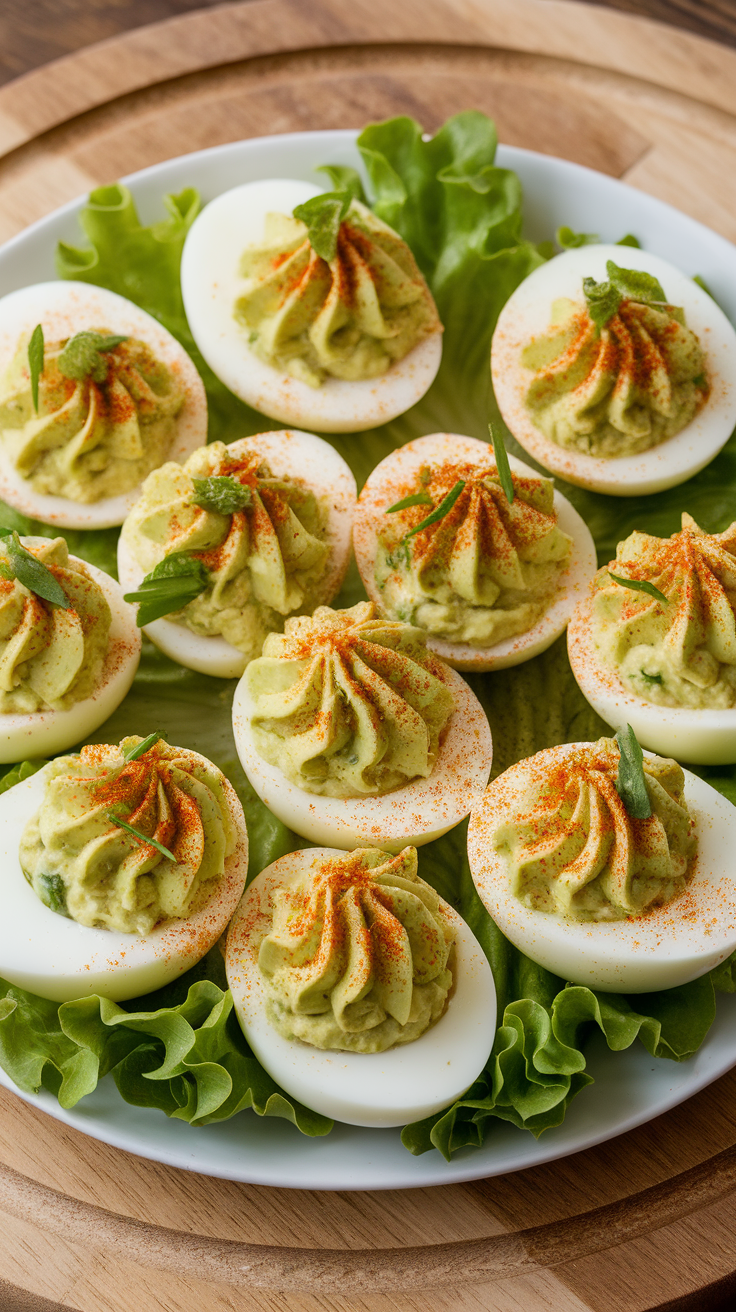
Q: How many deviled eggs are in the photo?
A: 11